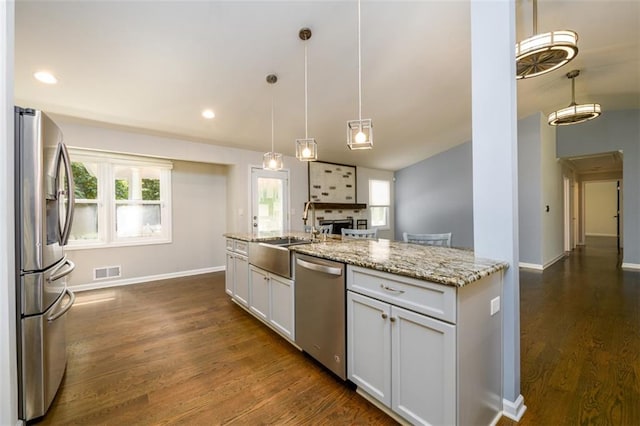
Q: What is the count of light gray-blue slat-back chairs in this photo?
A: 3